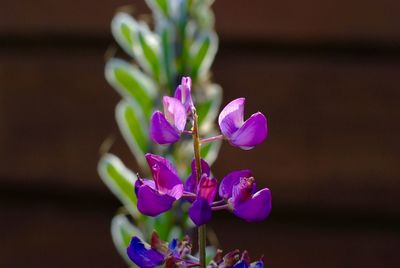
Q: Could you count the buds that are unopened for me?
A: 1